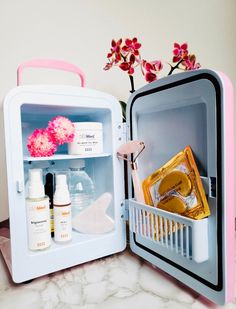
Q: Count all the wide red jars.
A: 0